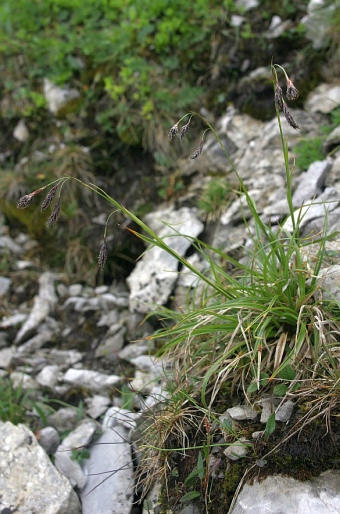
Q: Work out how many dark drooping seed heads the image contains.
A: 10